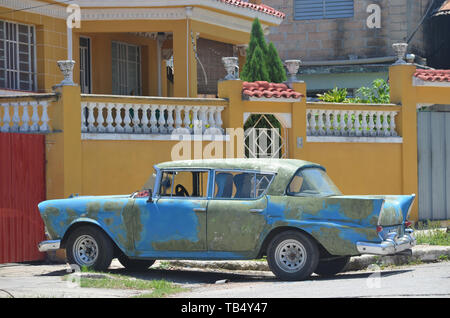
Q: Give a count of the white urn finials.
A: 4